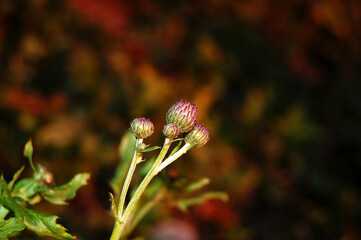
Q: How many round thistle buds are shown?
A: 4